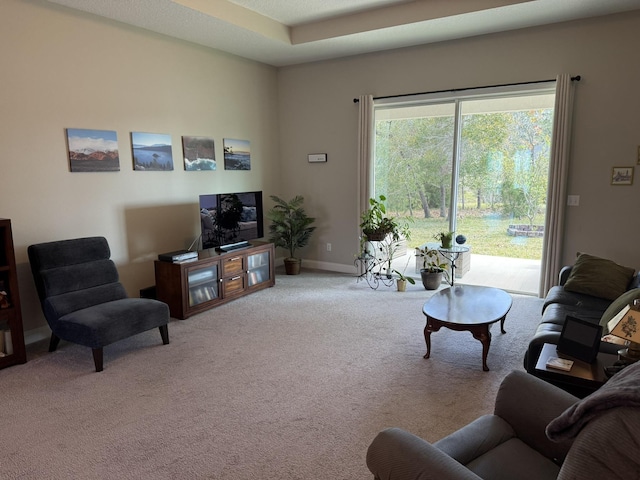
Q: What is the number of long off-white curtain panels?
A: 2